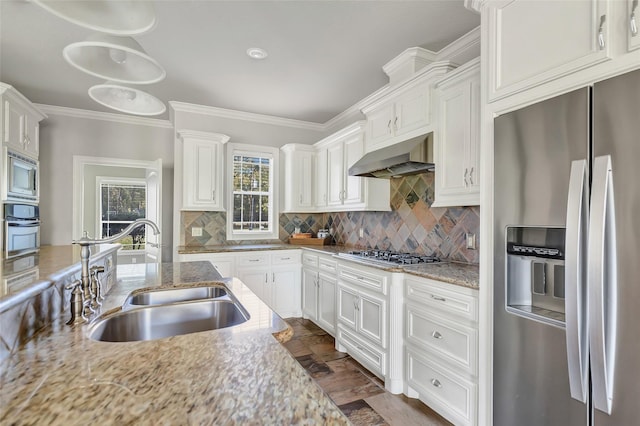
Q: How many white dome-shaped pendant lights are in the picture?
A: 3